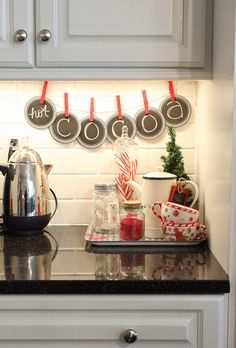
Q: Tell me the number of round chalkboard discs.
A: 6